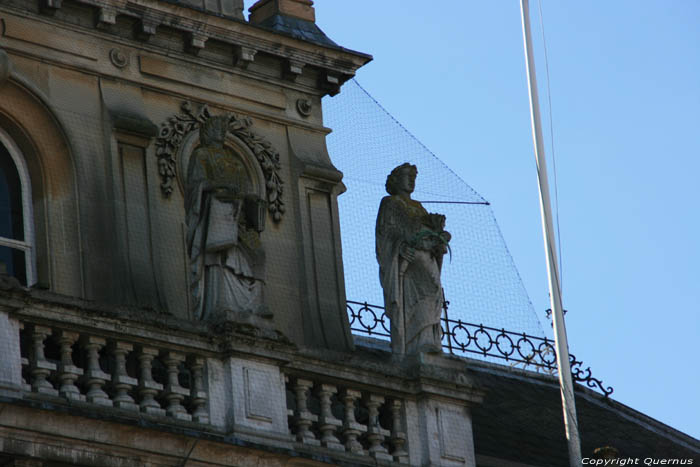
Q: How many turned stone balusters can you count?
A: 12